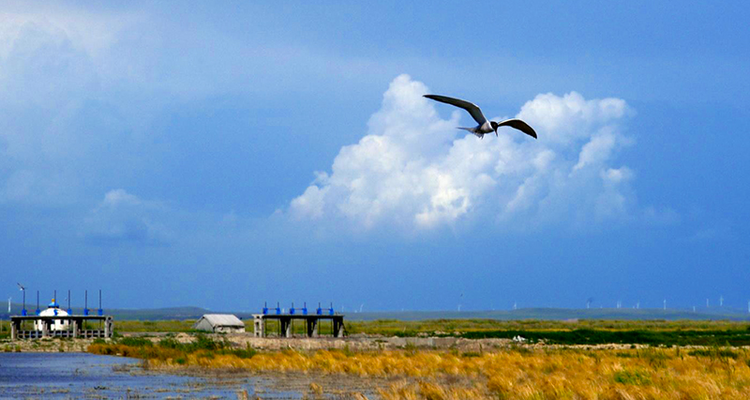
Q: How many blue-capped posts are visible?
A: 12